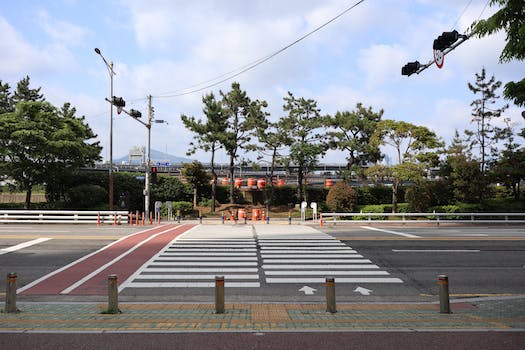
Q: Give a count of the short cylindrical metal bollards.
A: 5